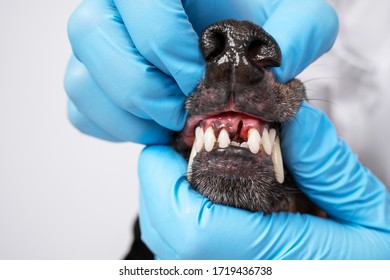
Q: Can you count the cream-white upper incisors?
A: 5